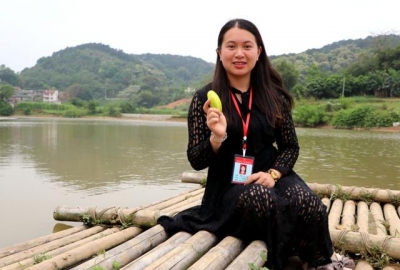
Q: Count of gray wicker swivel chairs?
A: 0